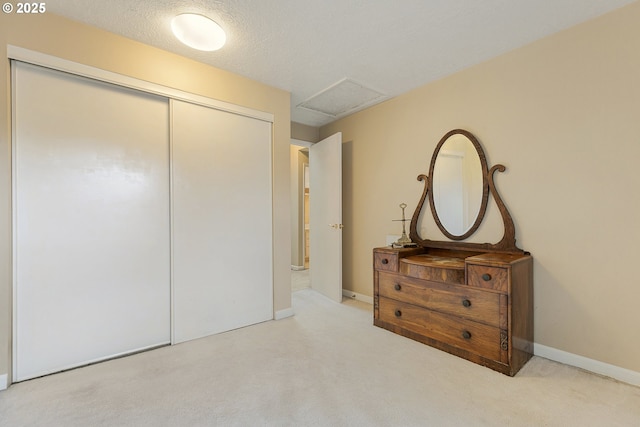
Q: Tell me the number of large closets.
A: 1